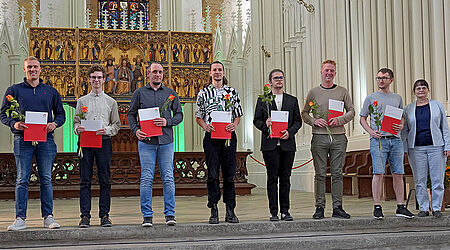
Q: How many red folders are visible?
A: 7